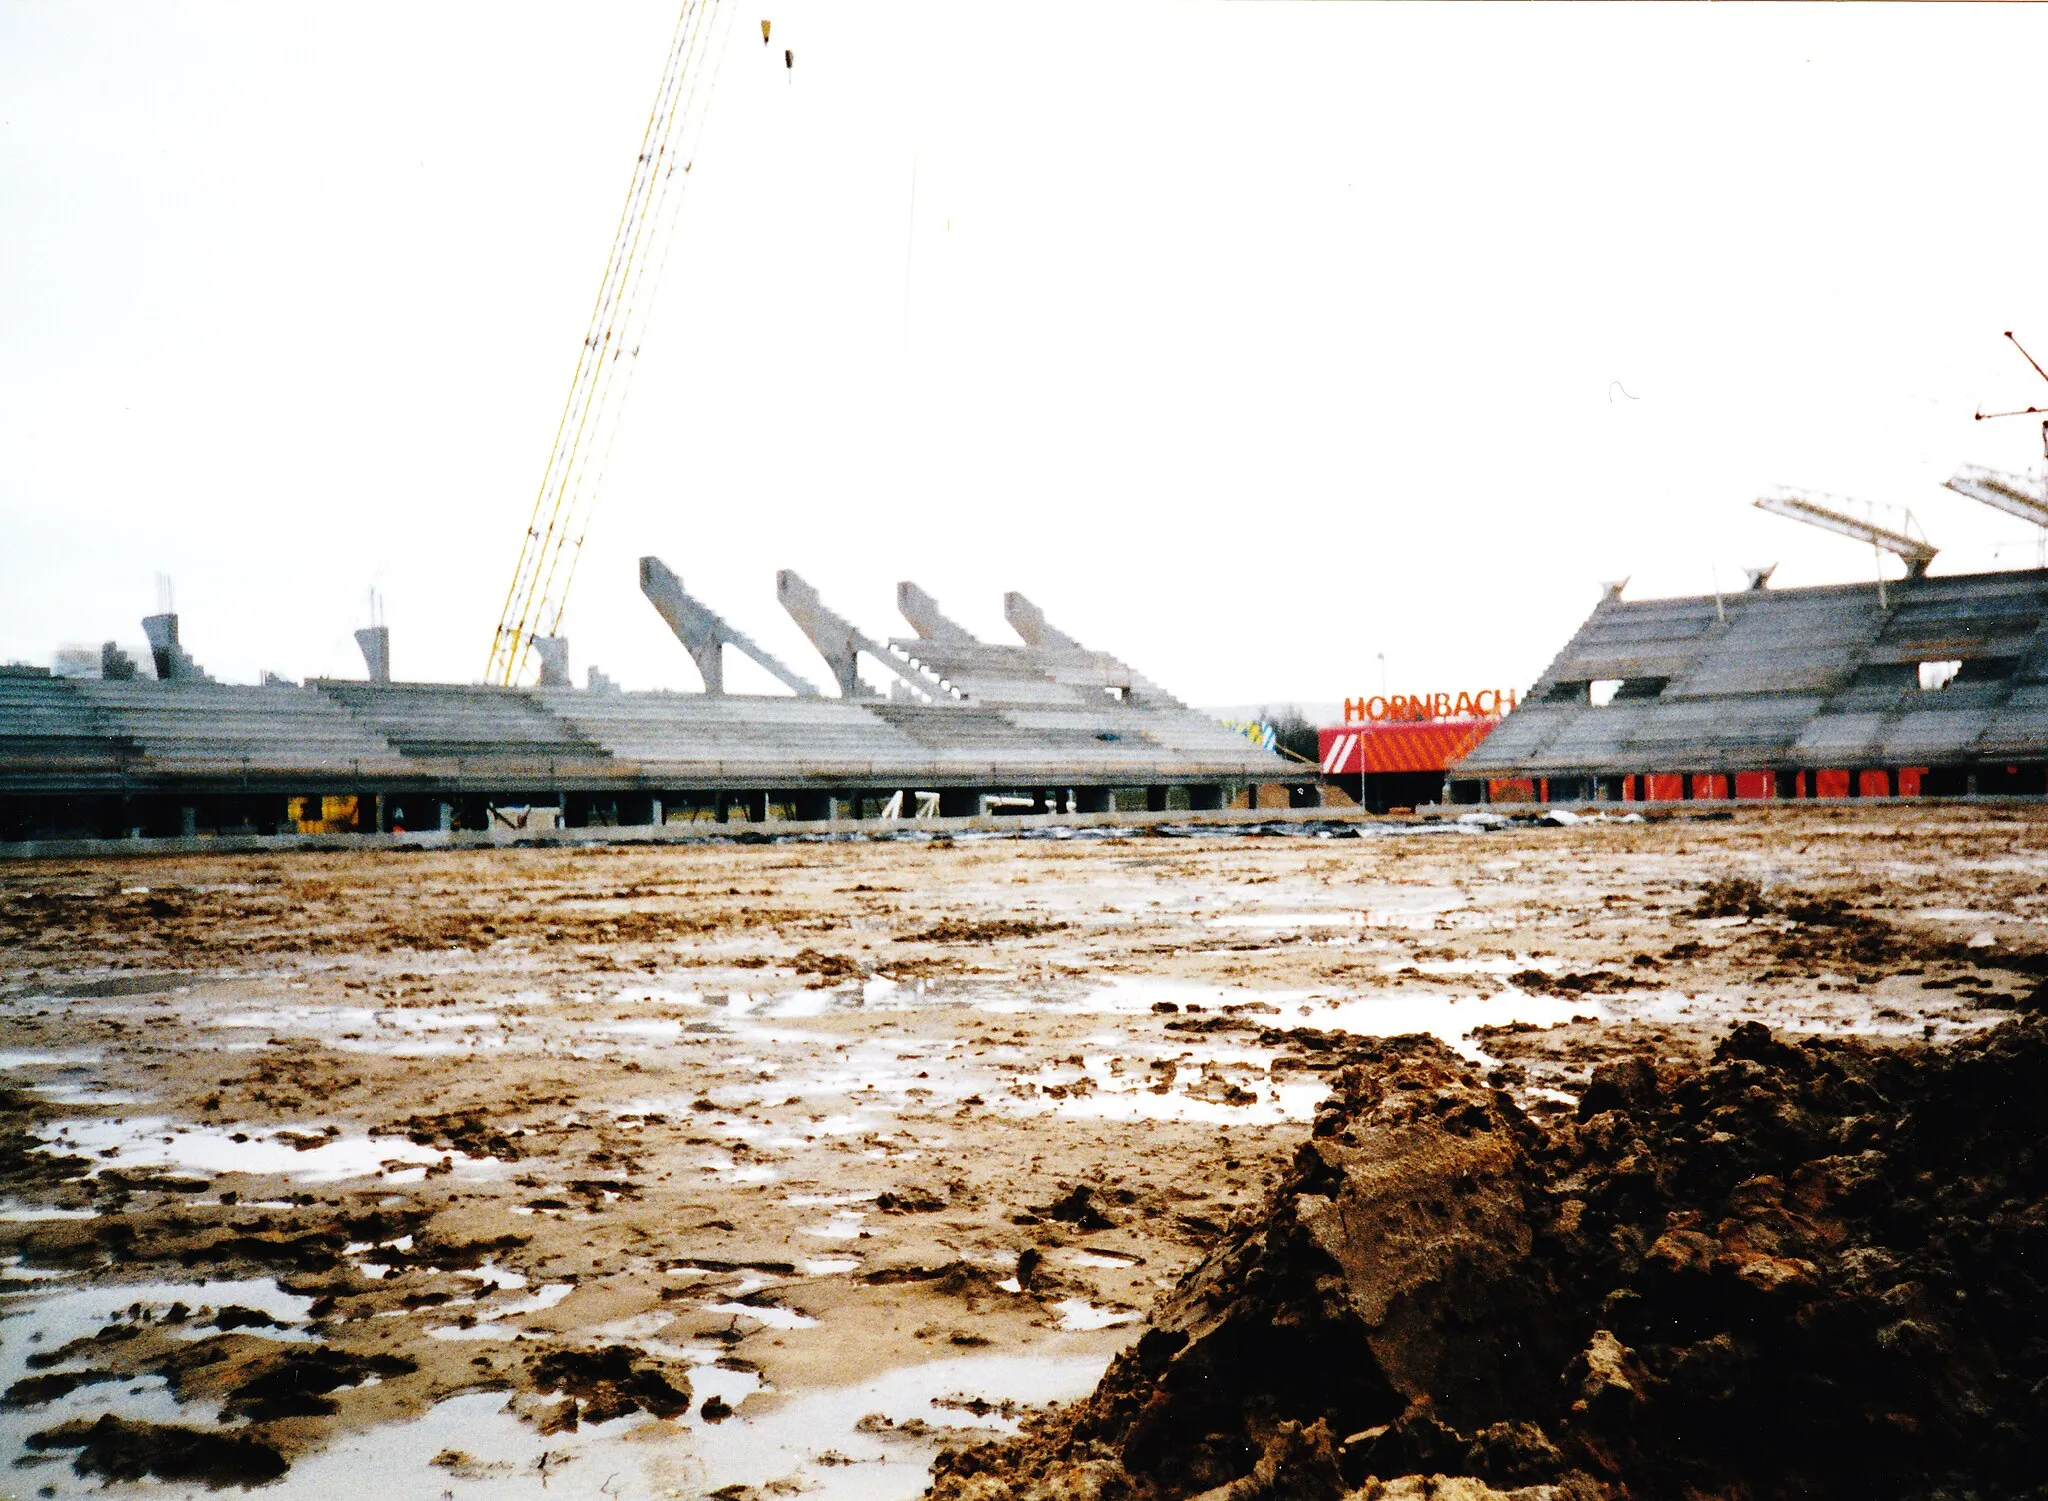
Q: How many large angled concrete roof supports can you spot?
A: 4